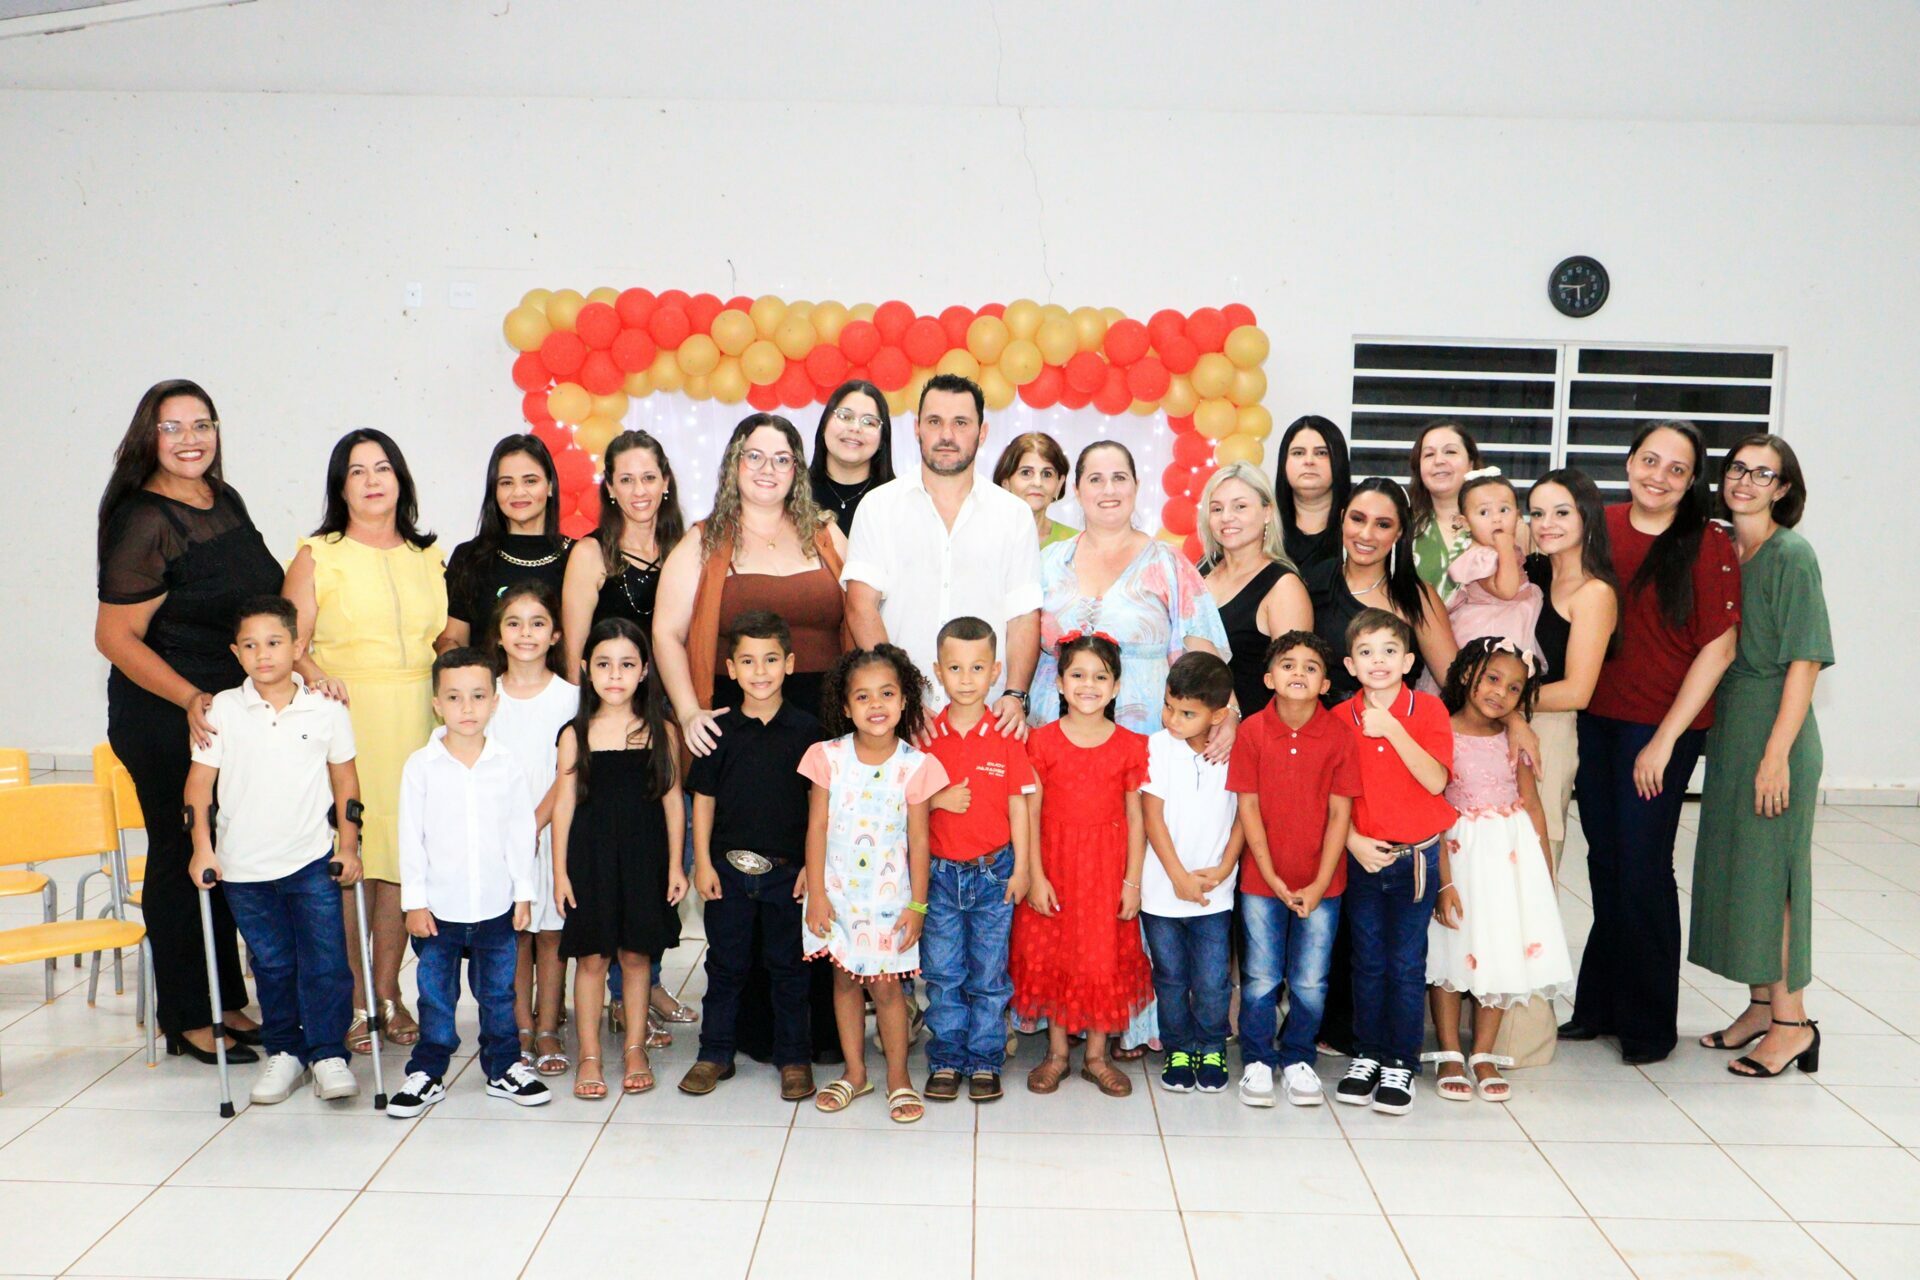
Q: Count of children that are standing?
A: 12